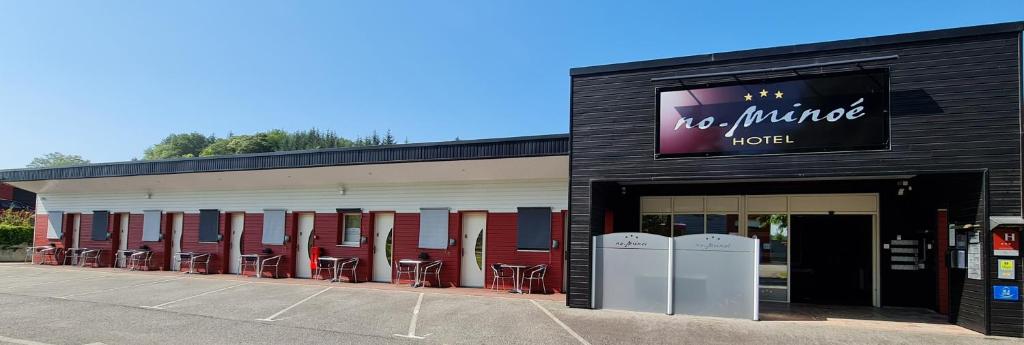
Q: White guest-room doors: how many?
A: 7